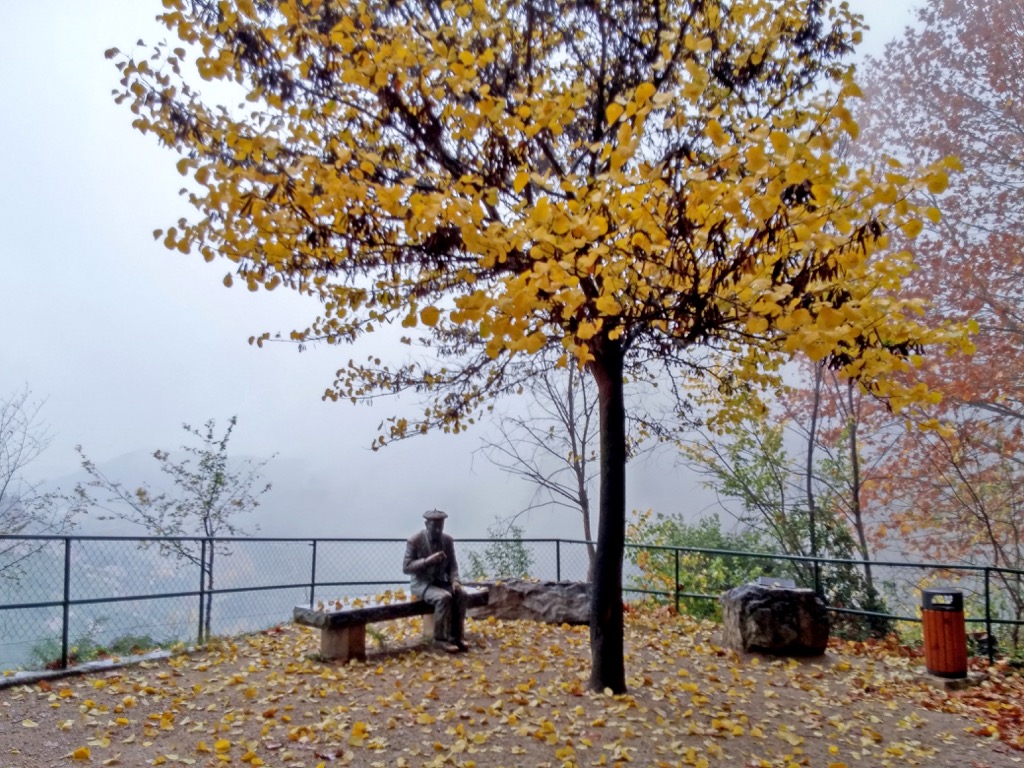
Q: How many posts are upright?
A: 7